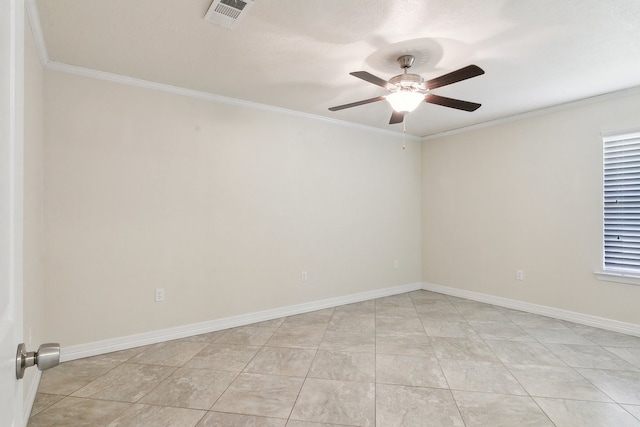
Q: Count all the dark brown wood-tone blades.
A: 5